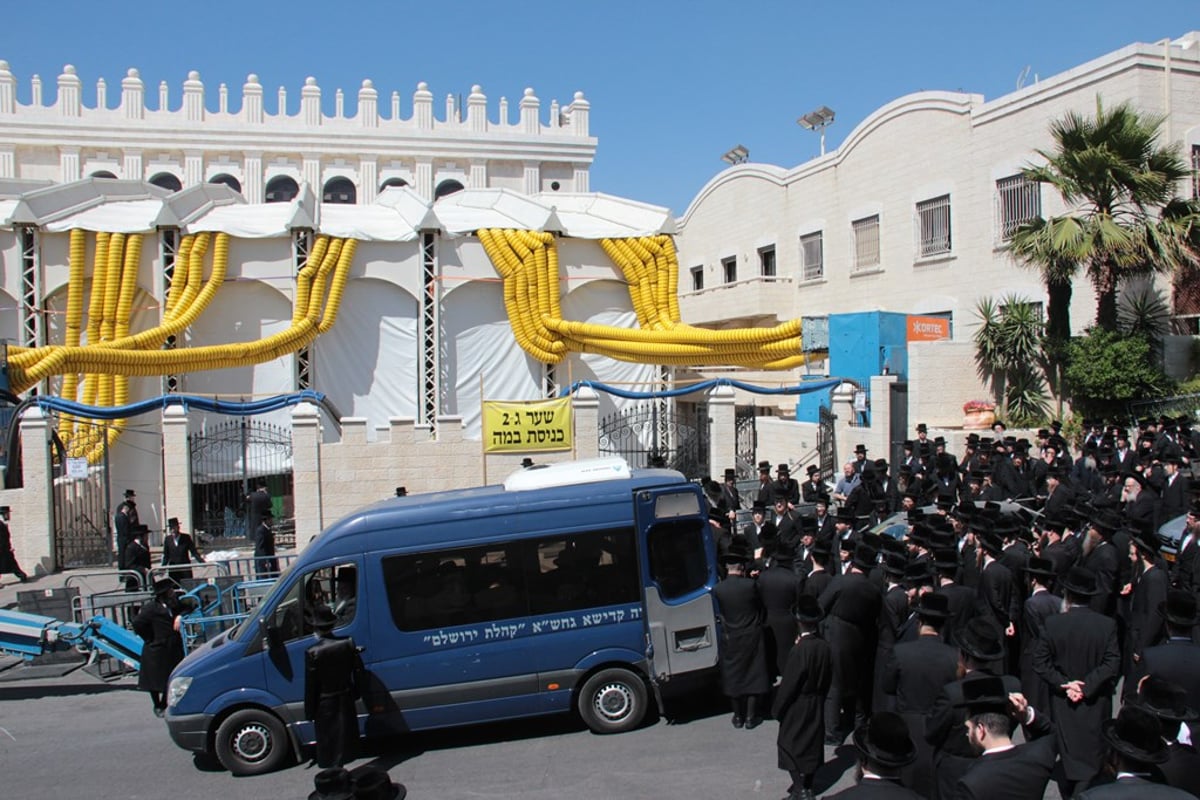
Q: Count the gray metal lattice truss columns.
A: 6